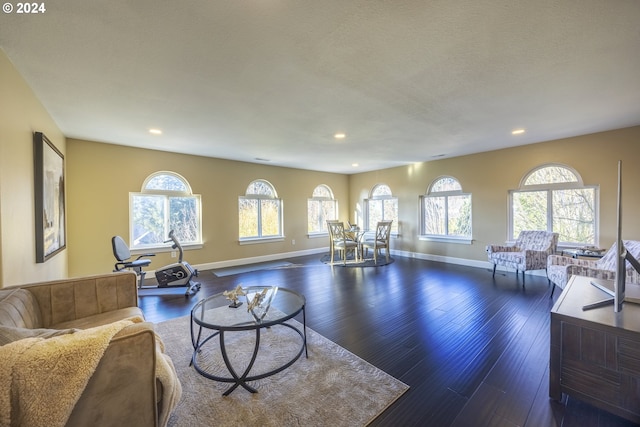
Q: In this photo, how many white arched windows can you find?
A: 6